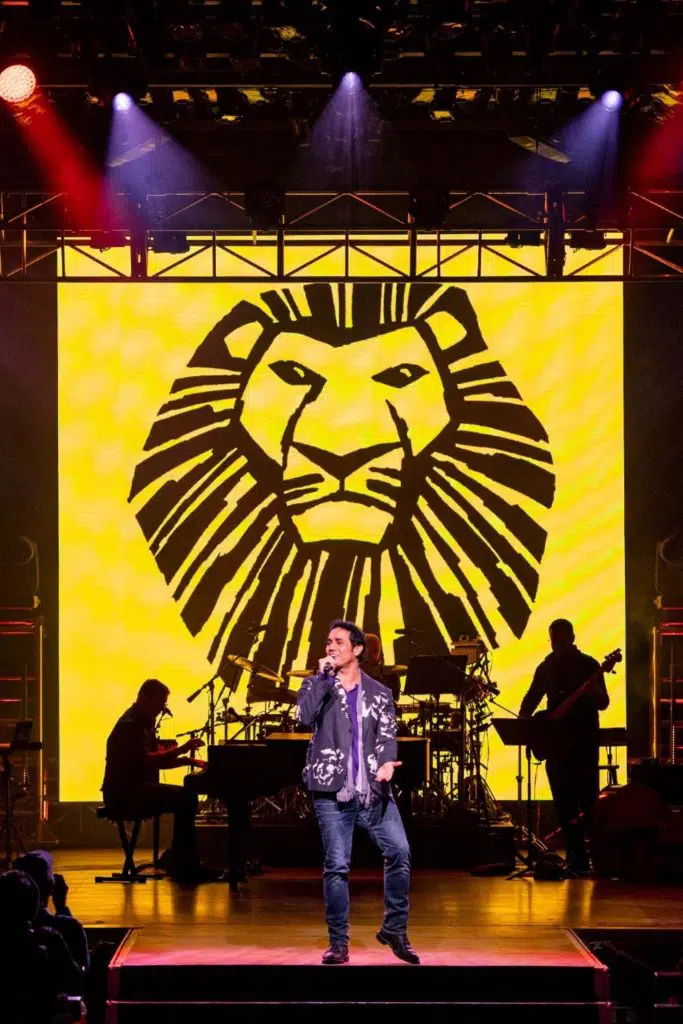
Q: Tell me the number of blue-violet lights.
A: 3